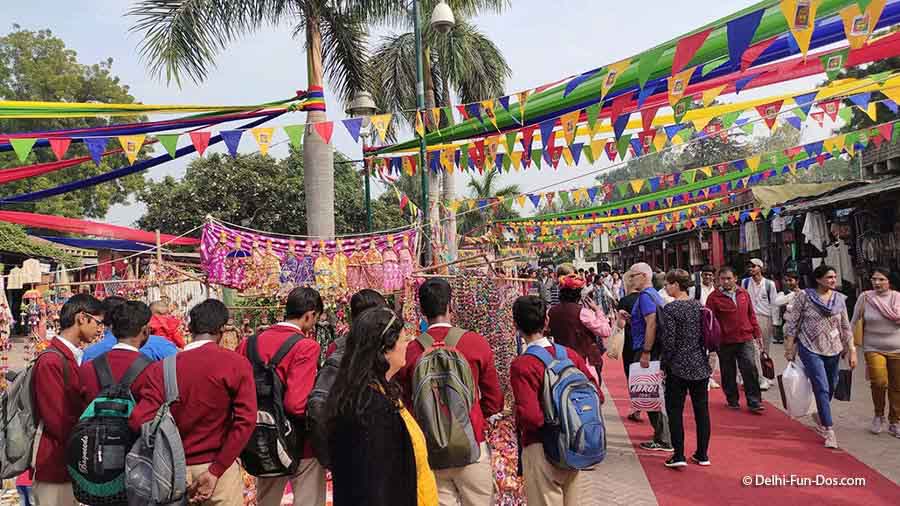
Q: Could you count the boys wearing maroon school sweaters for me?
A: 7